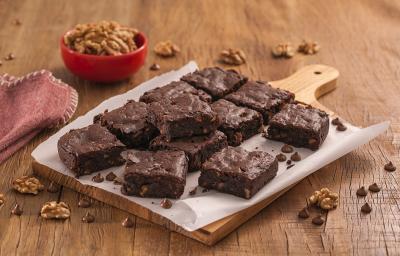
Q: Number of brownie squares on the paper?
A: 11